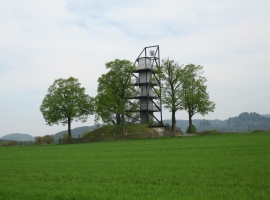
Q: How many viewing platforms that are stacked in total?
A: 4